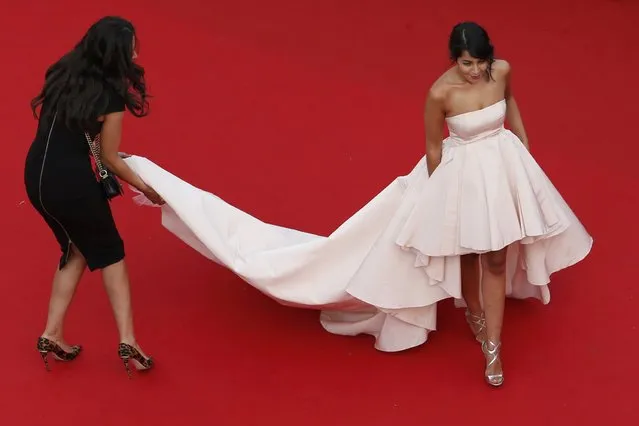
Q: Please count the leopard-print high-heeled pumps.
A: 2